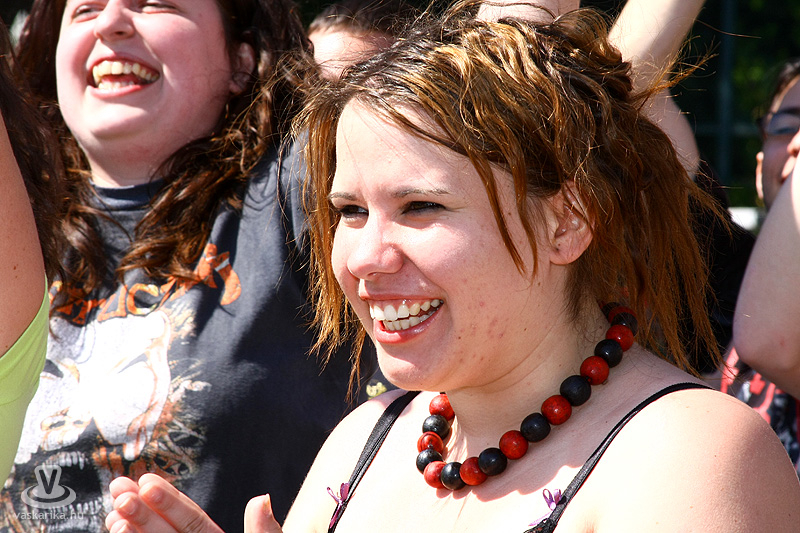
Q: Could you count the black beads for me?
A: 9